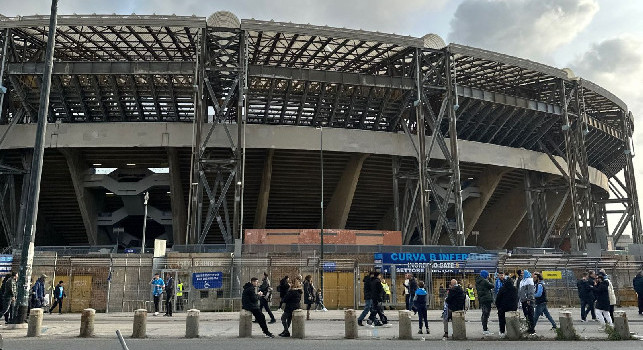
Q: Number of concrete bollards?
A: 12